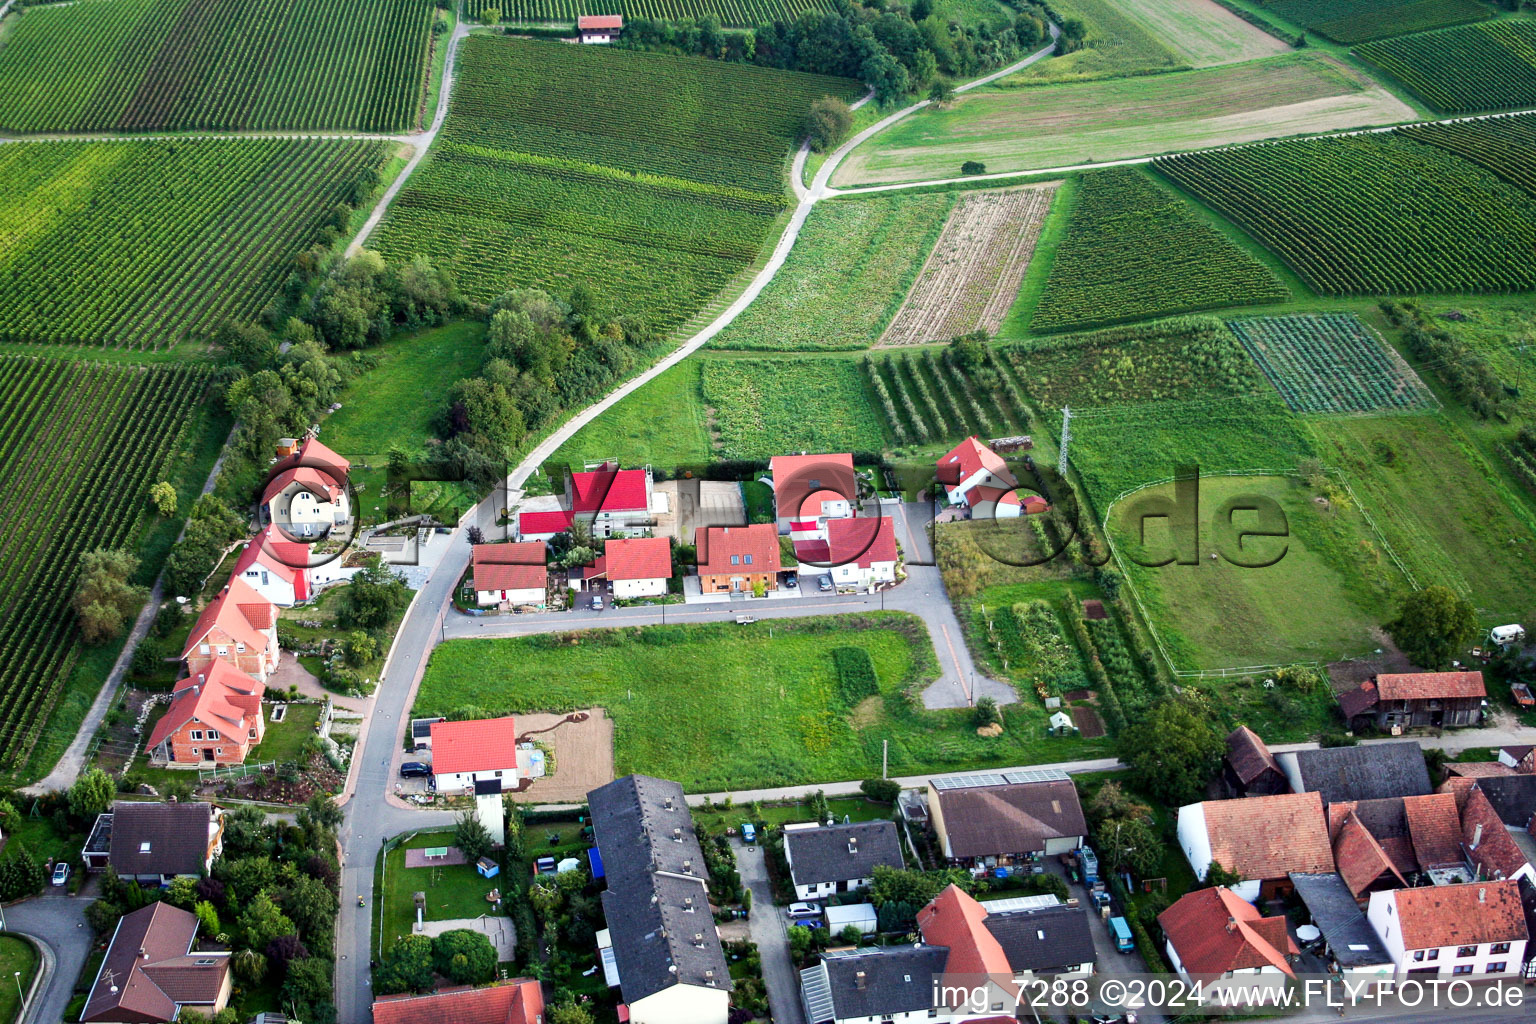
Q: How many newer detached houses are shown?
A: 12